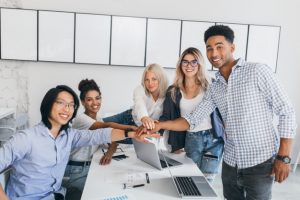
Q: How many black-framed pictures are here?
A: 8